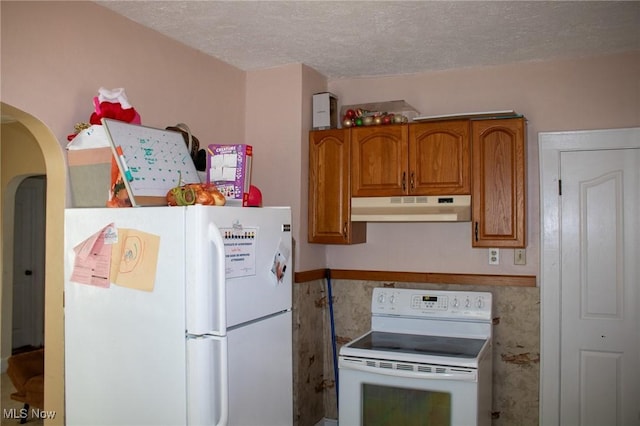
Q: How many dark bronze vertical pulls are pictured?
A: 4